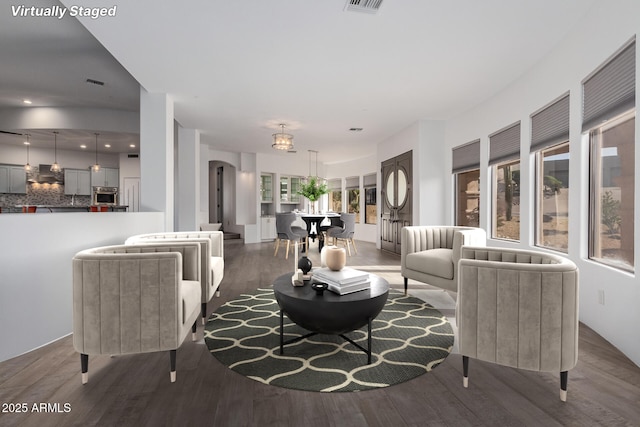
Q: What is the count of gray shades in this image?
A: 7